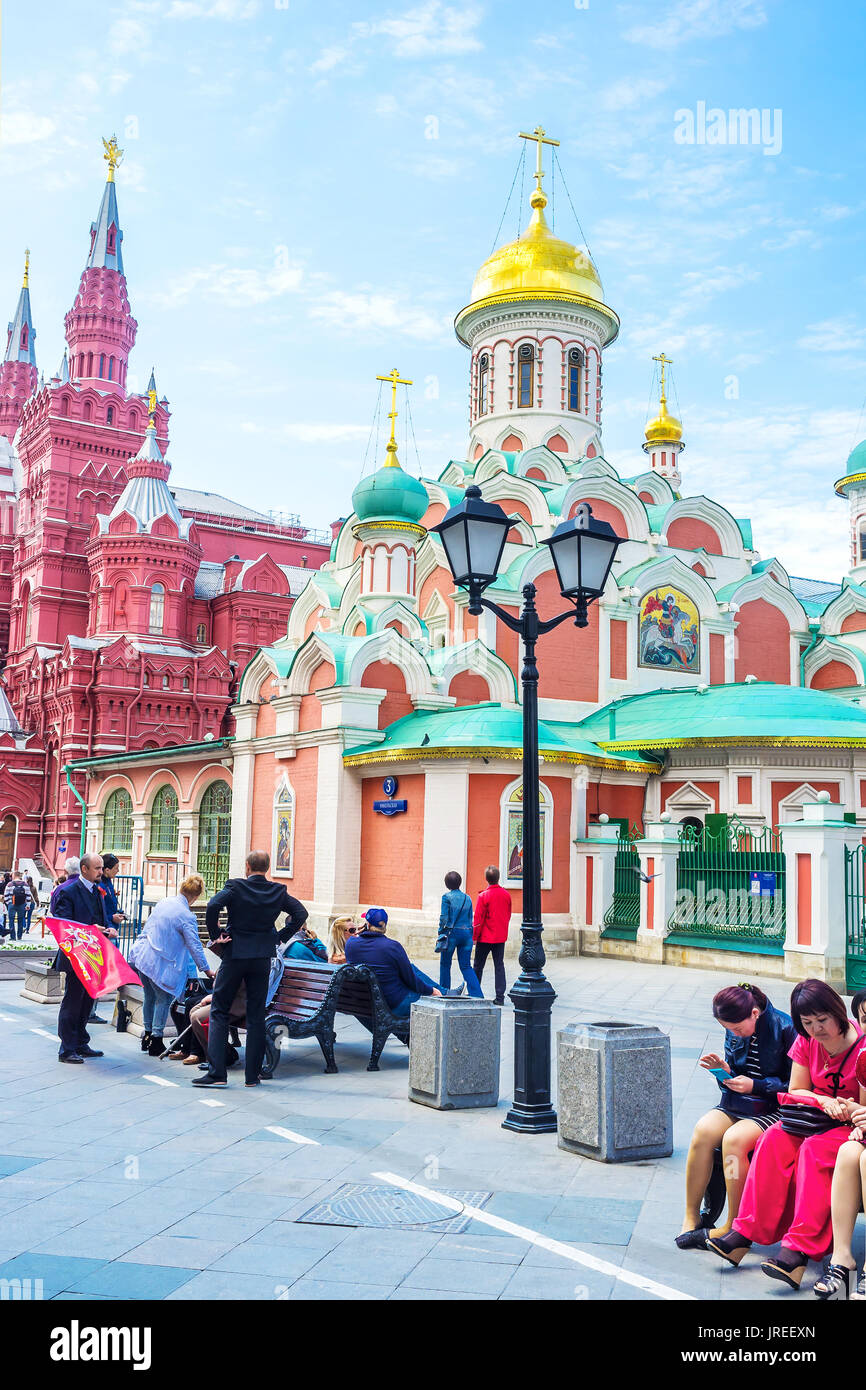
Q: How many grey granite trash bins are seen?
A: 2